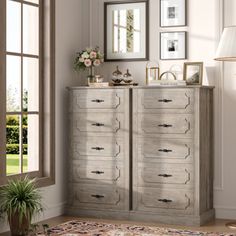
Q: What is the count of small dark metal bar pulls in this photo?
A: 10